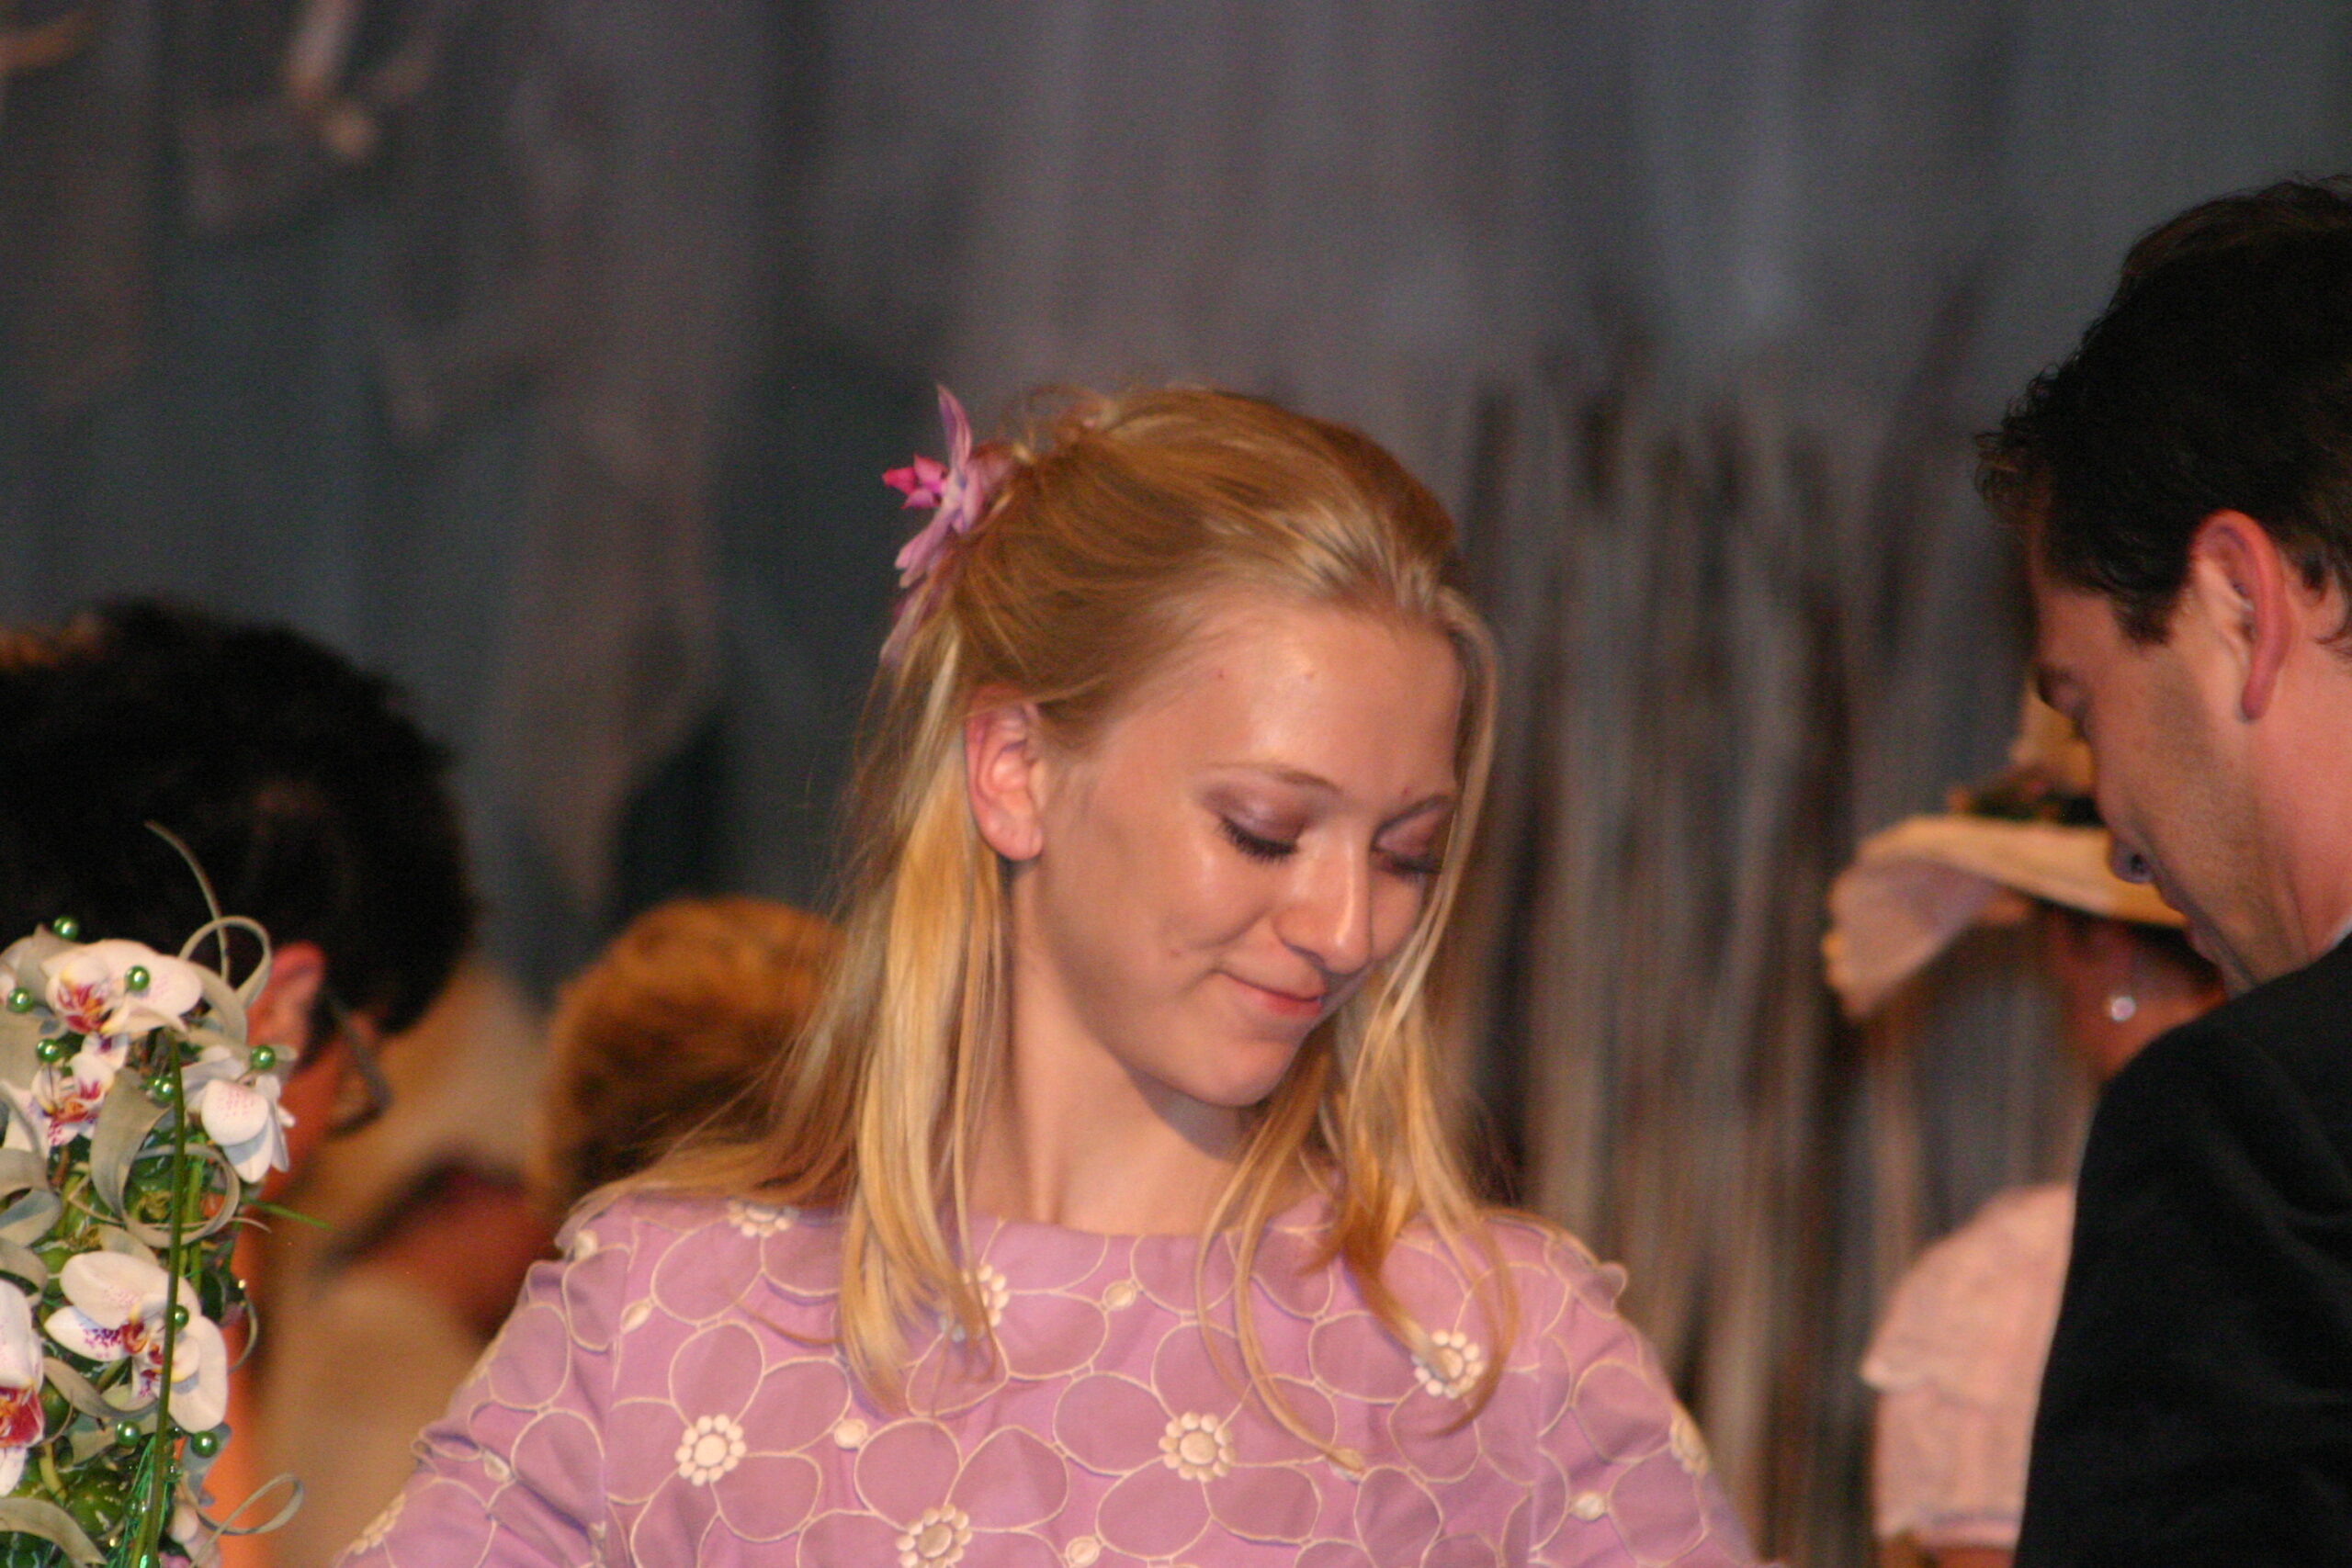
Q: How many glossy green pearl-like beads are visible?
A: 9